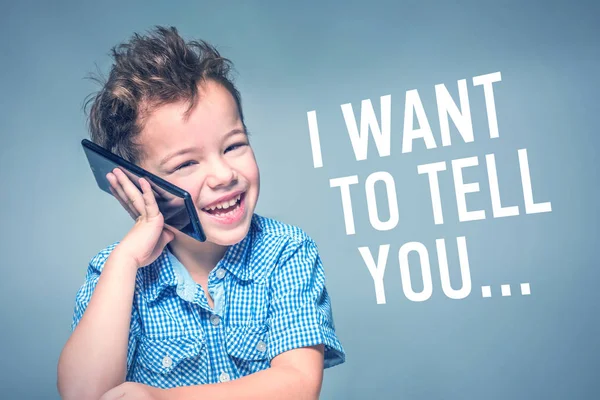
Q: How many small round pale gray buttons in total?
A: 5